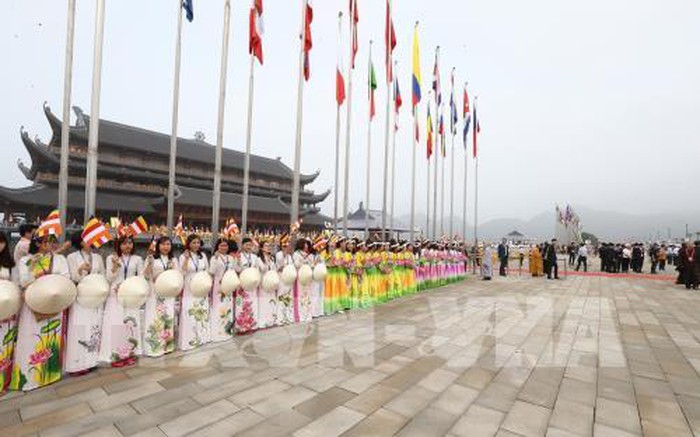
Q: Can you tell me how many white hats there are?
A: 12